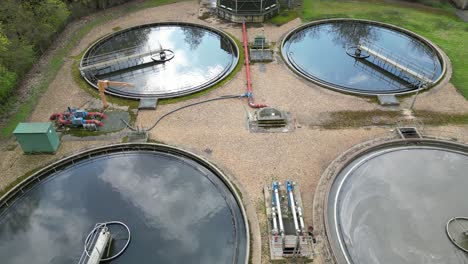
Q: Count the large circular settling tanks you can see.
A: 4